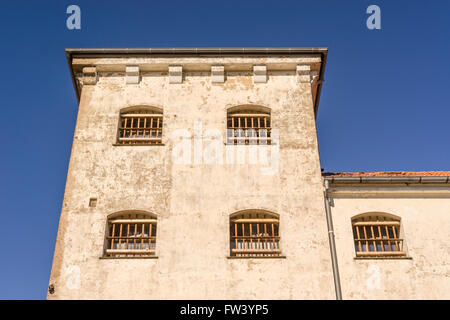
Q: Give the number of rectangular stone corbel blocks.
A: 6